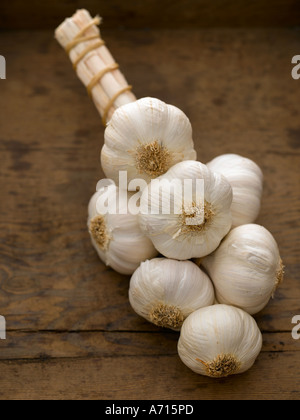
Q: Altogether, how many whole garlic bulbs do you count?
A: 7